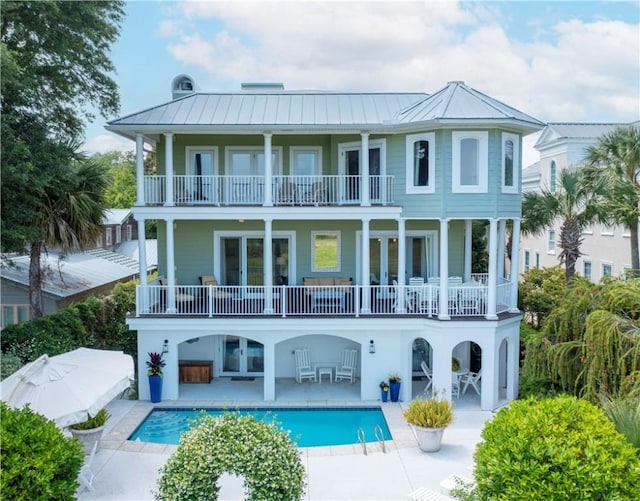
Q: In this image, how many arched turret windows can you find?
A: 3